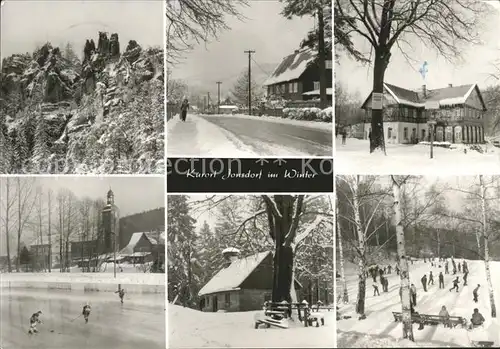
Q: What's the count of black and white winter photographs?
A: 6